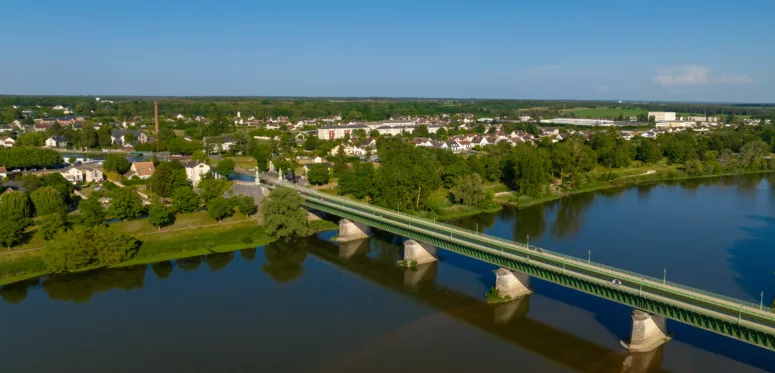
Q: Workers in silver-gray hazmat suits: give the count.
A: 0